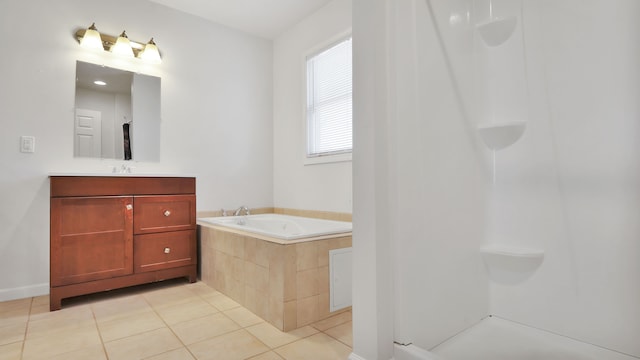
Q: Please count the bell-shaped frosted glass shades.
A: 3